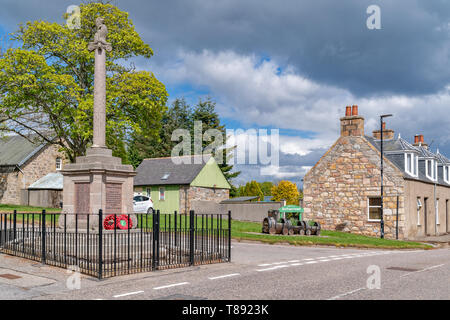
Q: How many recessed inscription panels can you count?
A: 2